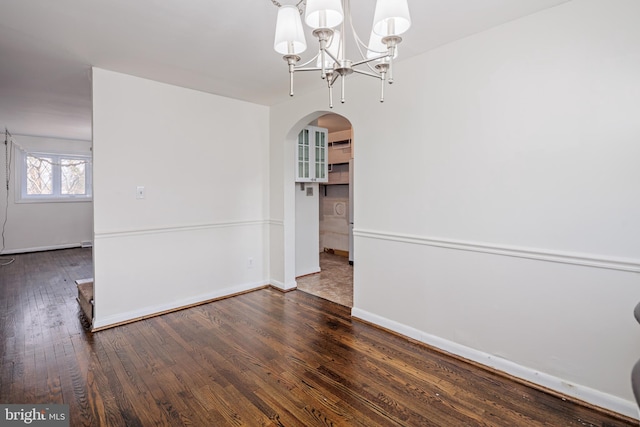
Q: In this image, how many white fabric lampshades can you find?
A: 5